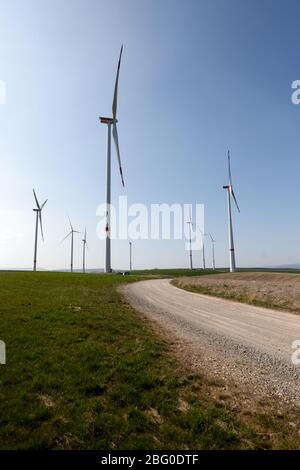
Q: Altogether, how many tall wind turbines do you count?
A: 9